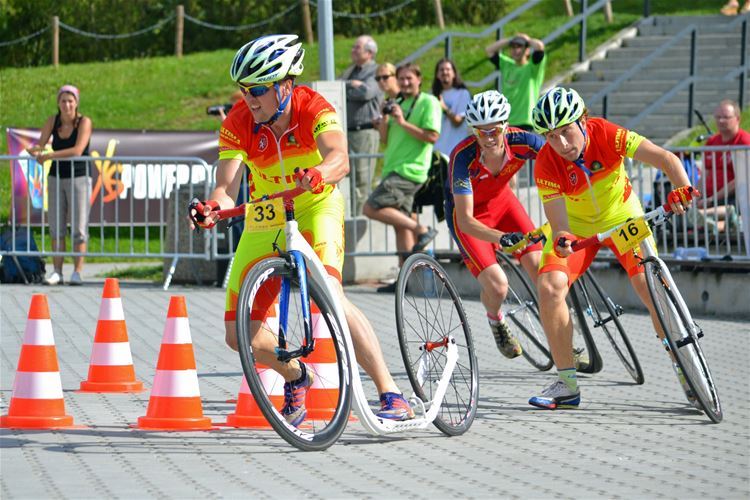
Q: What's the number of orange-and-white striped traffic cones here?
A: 5